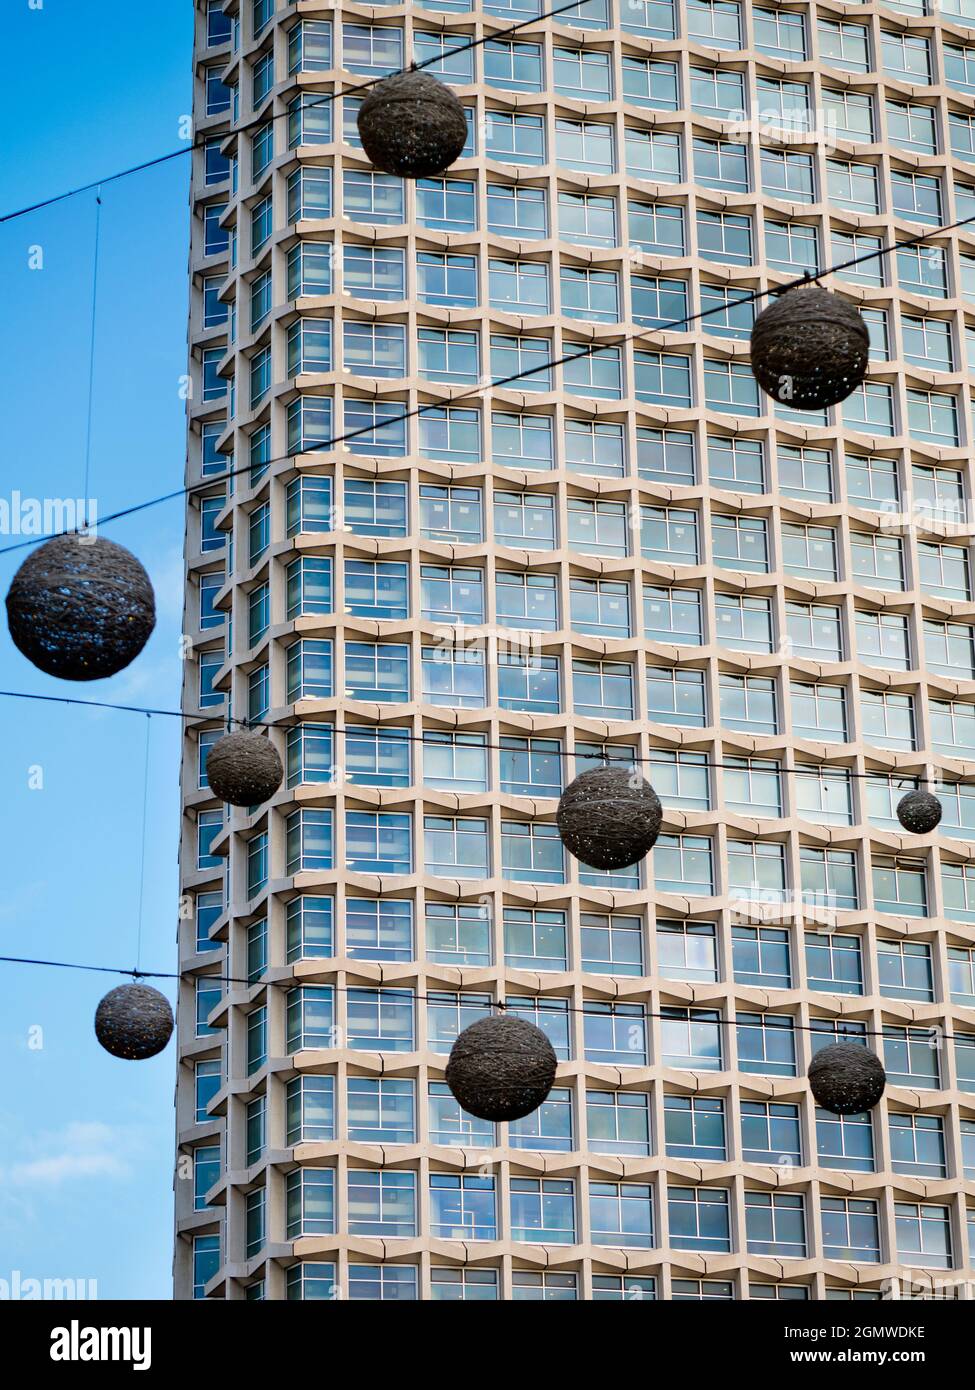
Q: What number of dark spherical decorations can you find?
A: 9